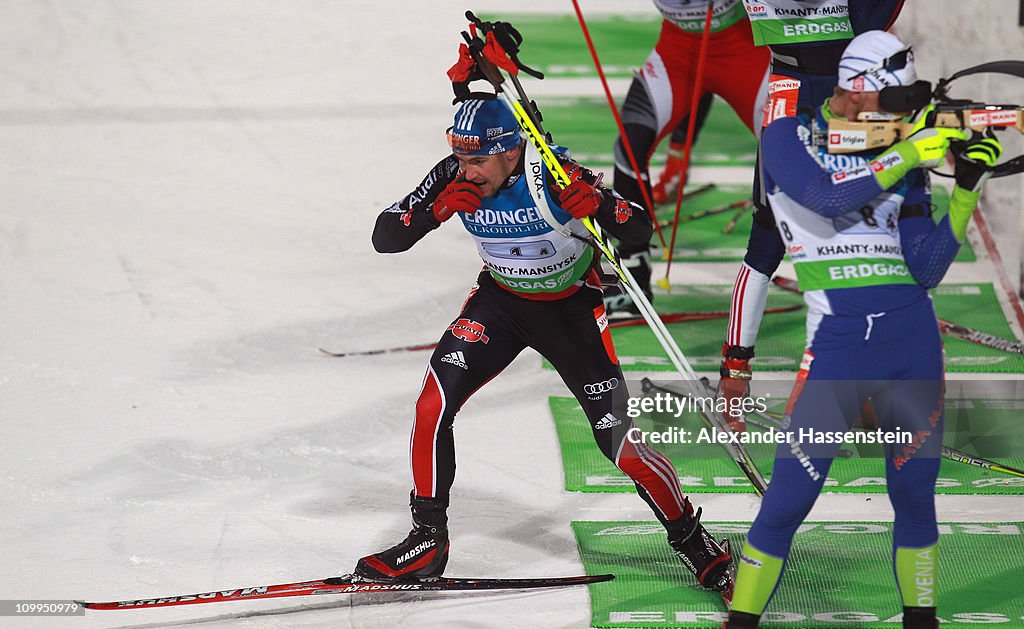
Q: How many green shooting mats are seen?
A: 6